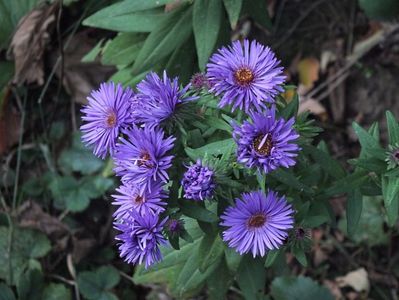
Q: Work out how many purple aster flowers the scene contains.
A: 9